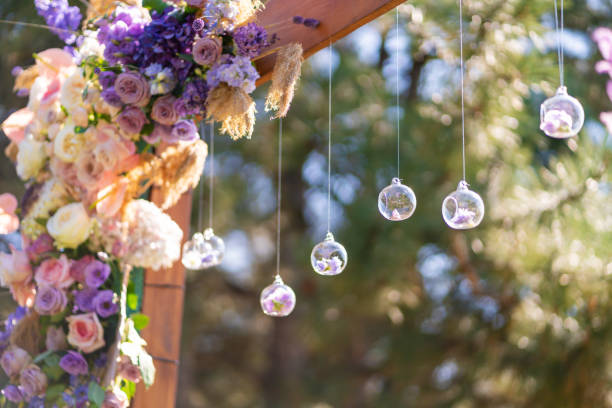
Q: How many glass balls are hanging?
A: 7